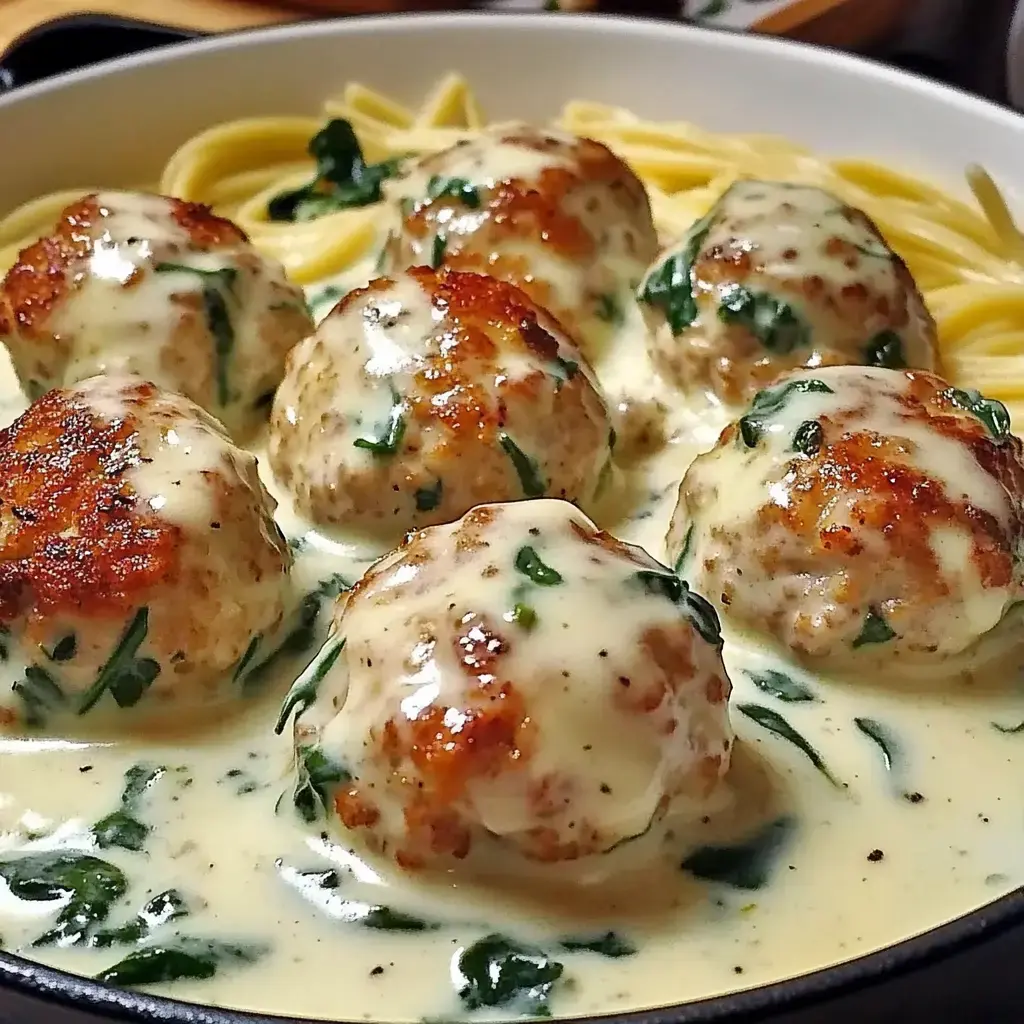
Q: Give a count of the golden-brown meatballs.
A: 7